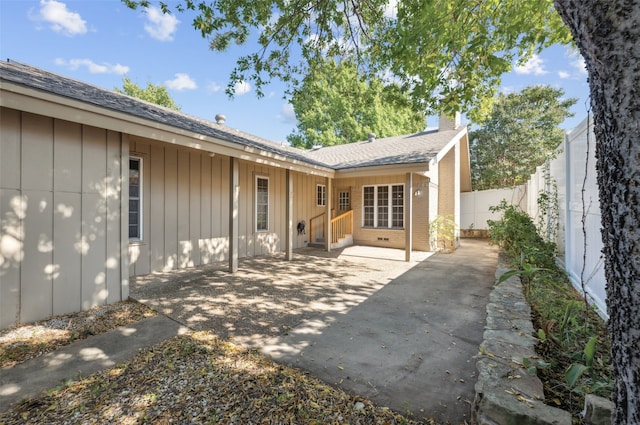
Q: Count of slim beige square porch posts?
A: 4